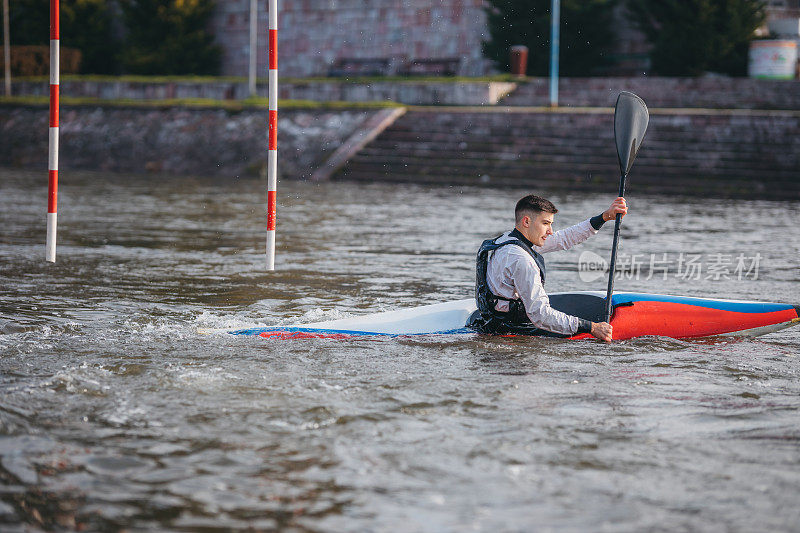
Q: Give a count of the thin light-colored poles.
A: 3